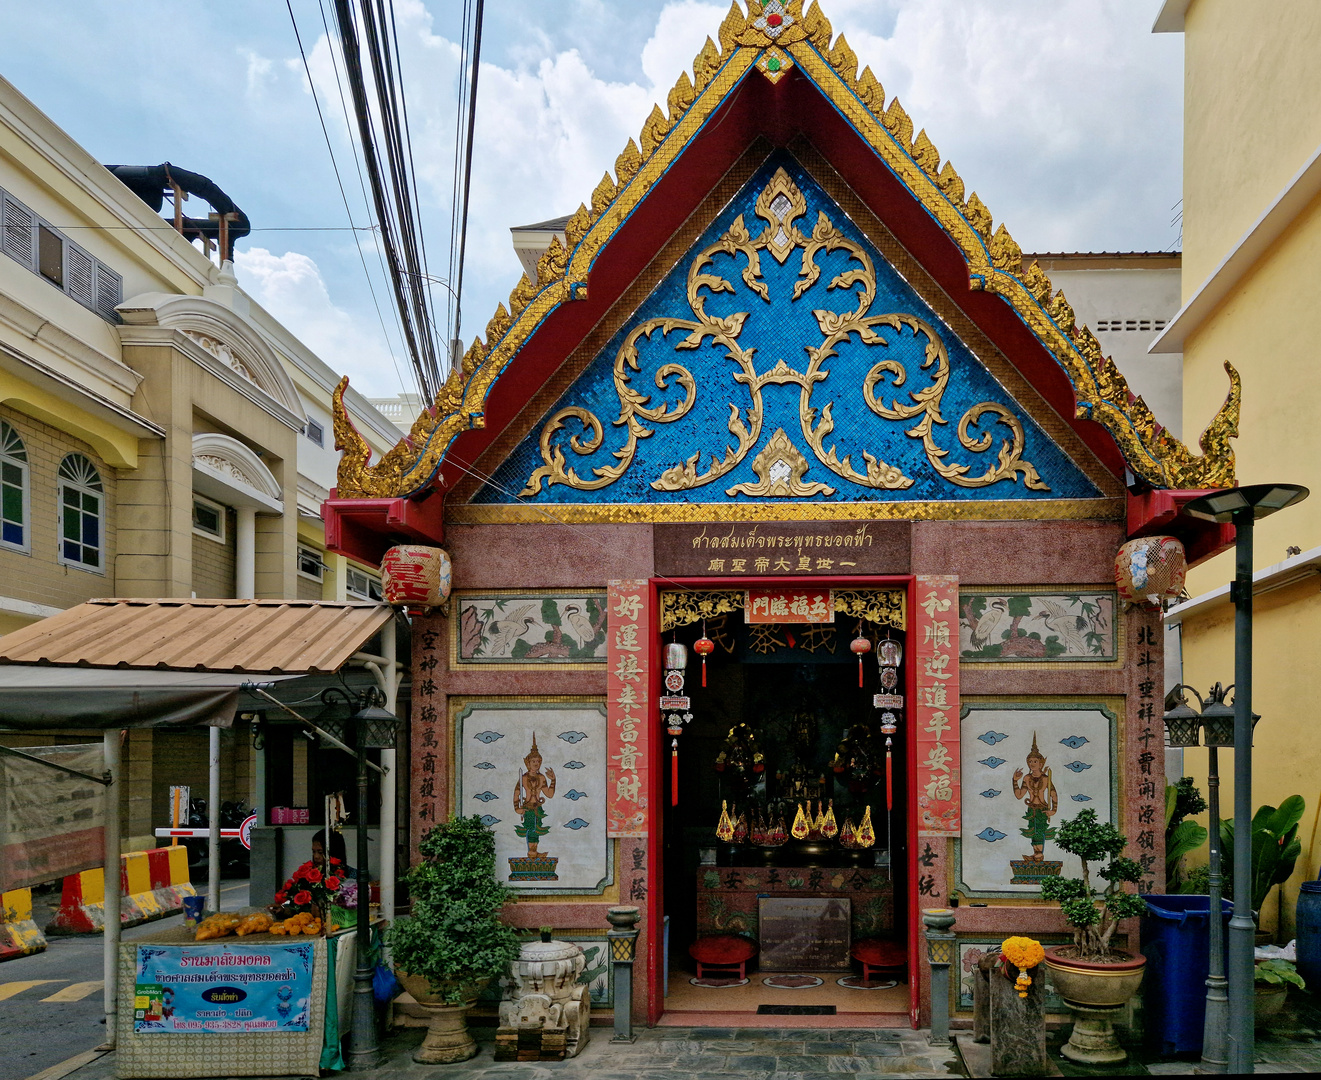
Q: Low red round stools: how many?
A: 2